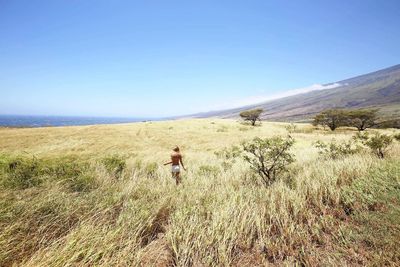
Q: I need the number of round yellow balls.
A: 0